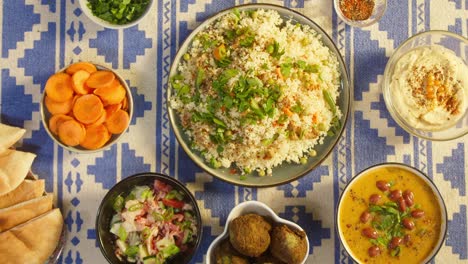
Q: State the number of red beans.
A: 12